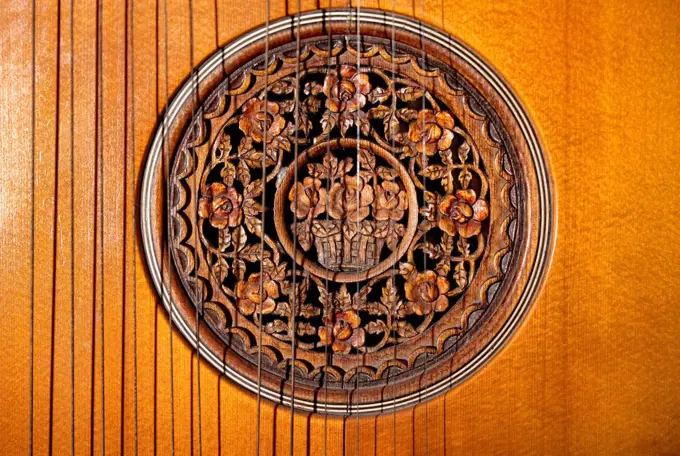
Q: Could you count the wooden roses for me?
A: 11